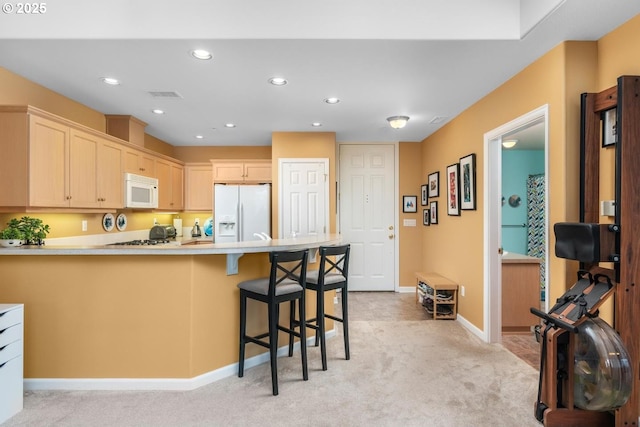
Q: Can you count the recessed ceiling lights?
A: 8